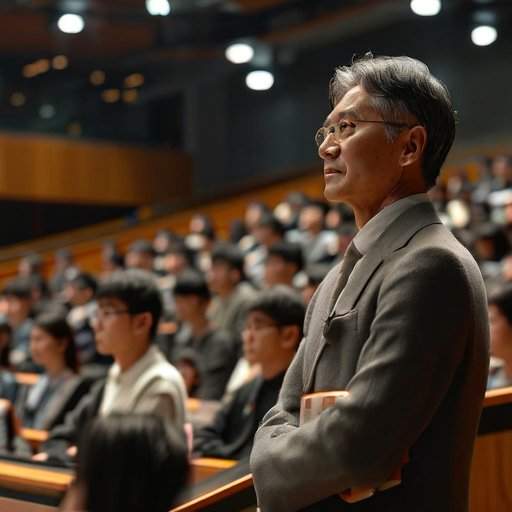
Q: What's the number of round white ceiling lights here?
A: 6